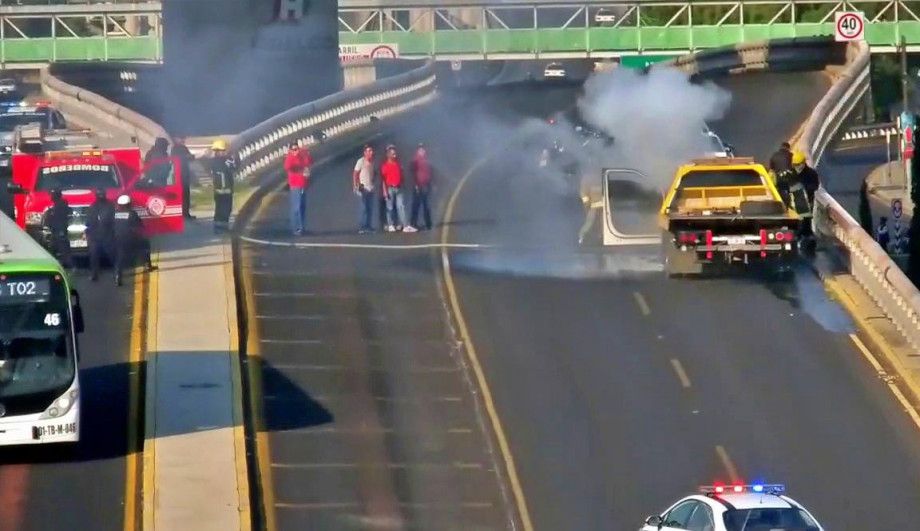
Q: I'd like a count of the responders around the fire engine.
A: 6